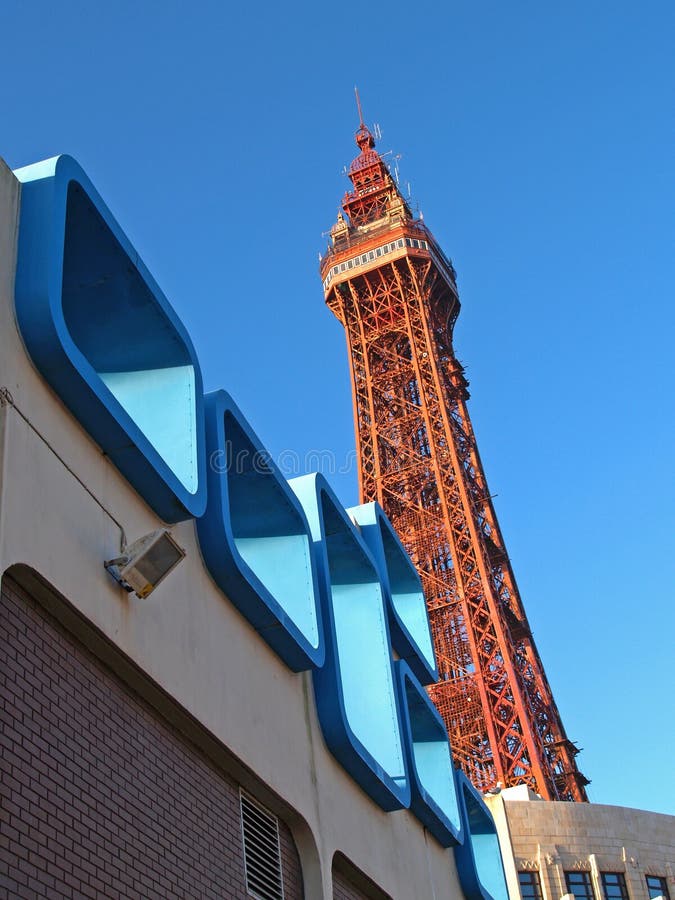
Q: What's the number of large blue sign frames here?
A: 6